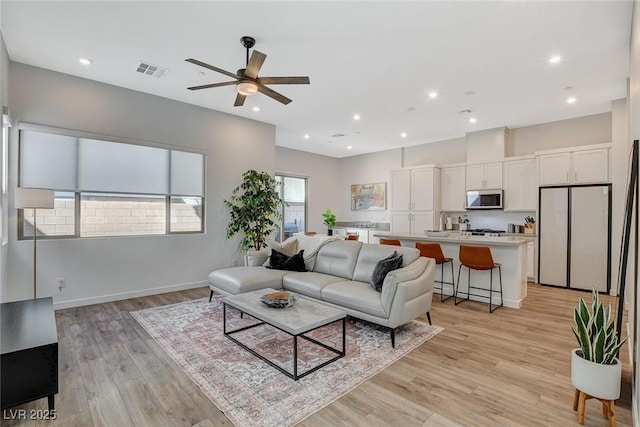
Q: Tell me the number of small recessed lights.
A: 10